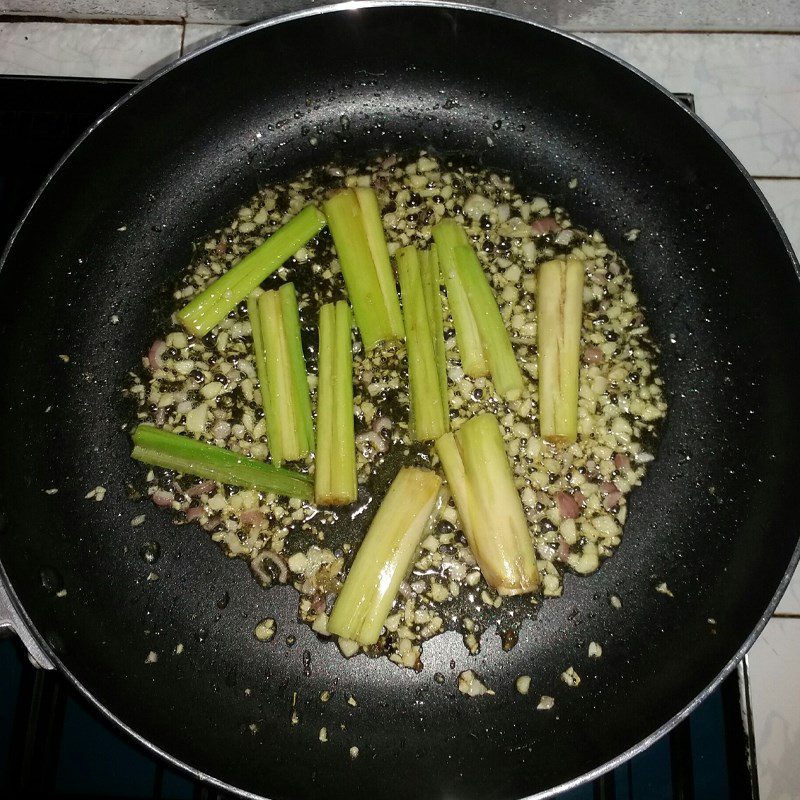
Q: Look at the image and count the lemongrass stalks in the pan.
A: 10